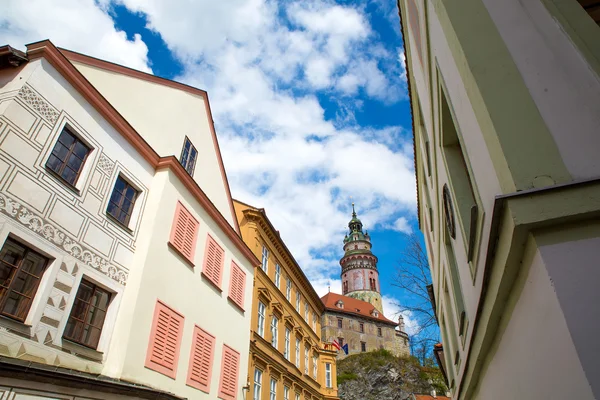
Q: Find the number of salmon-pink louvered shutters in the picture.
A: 6